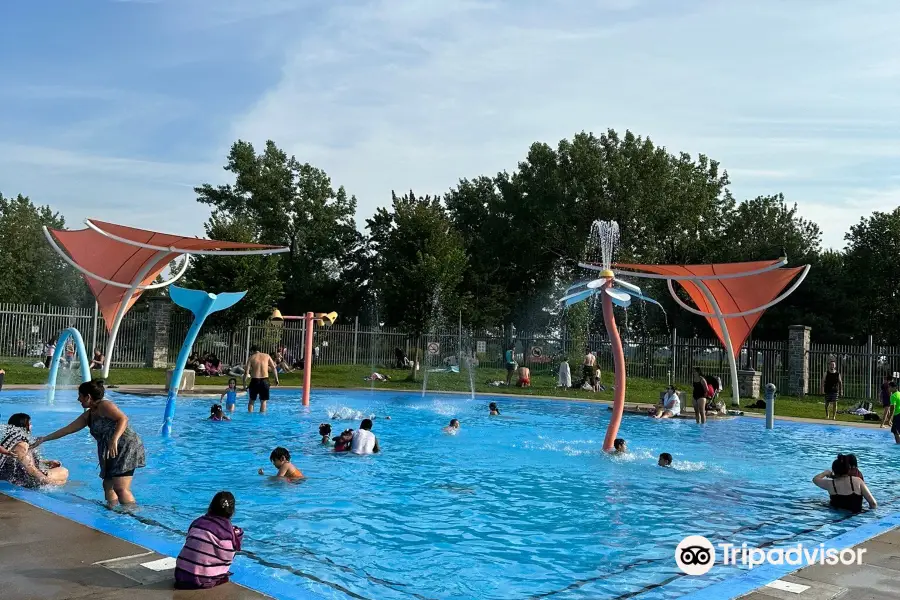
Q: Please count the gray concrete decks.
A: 2